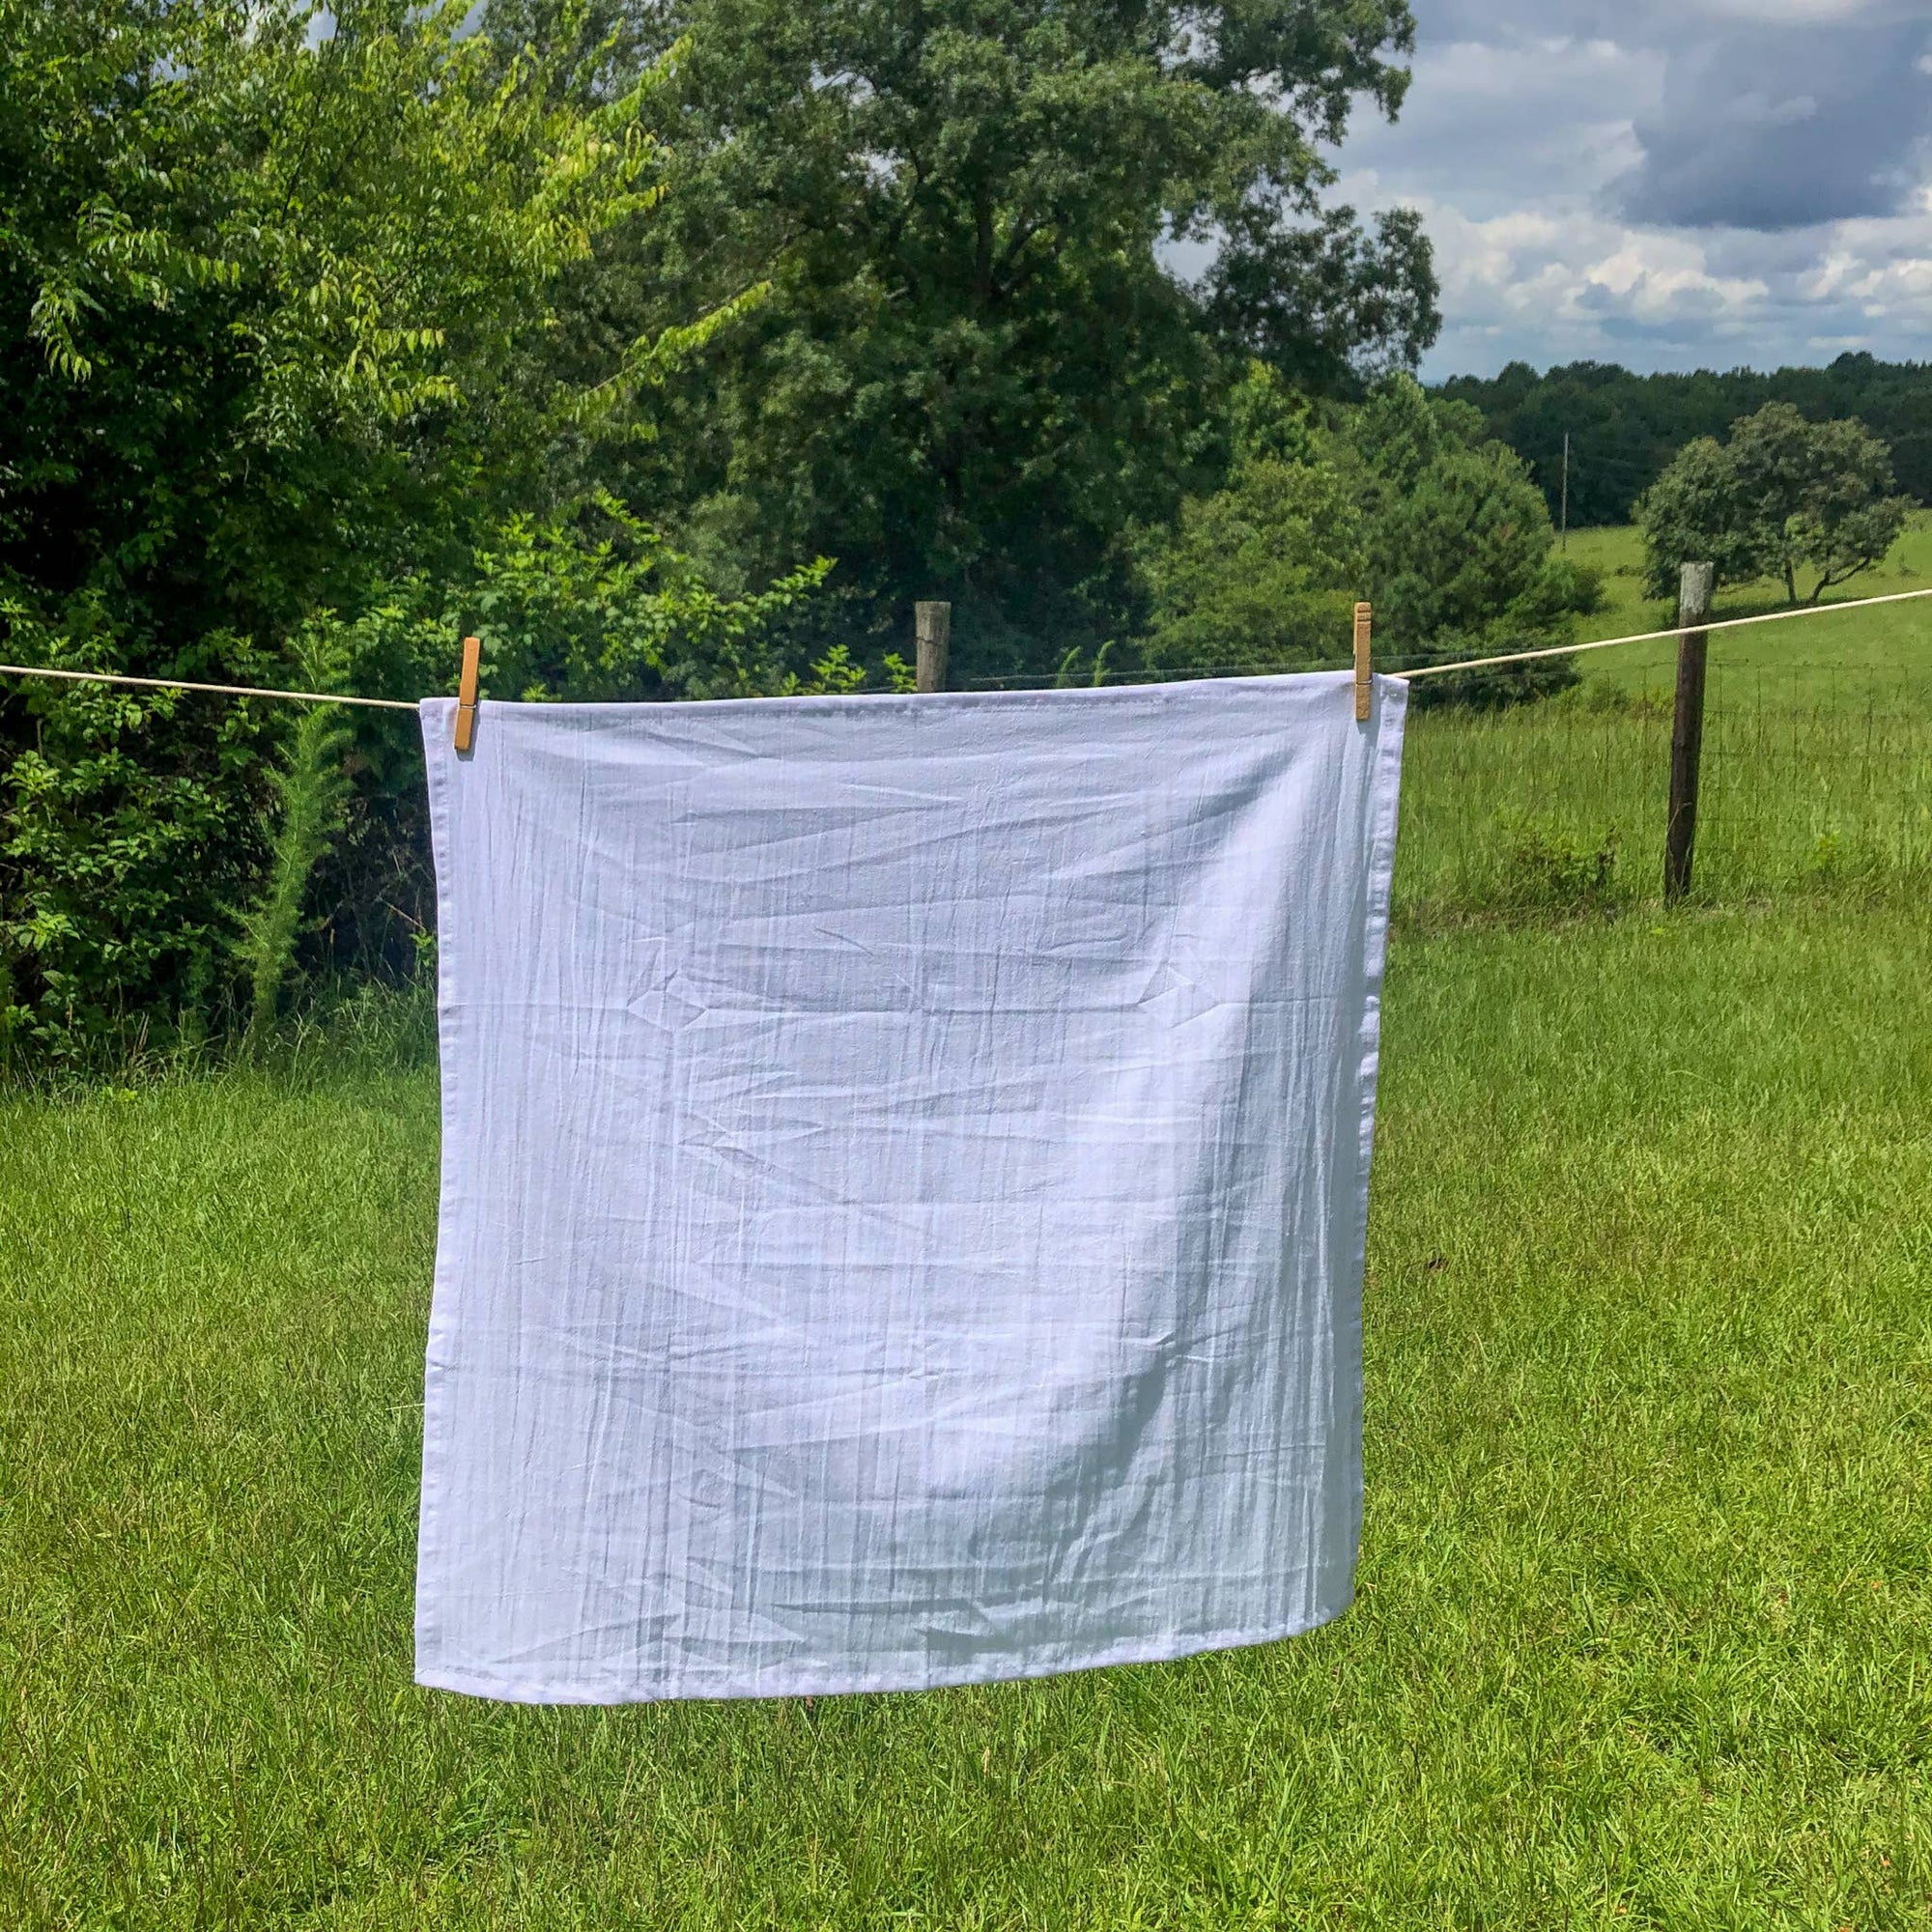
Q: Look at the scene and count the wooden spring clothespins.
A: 2